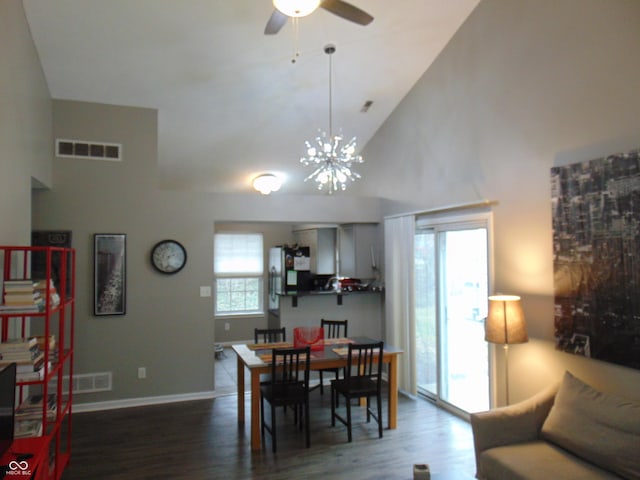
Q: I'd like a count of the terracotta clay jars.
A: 0